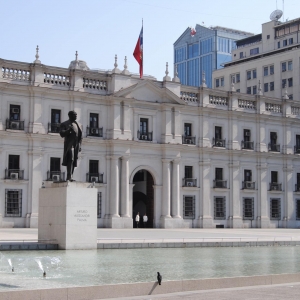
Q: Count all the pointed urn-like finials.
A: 10